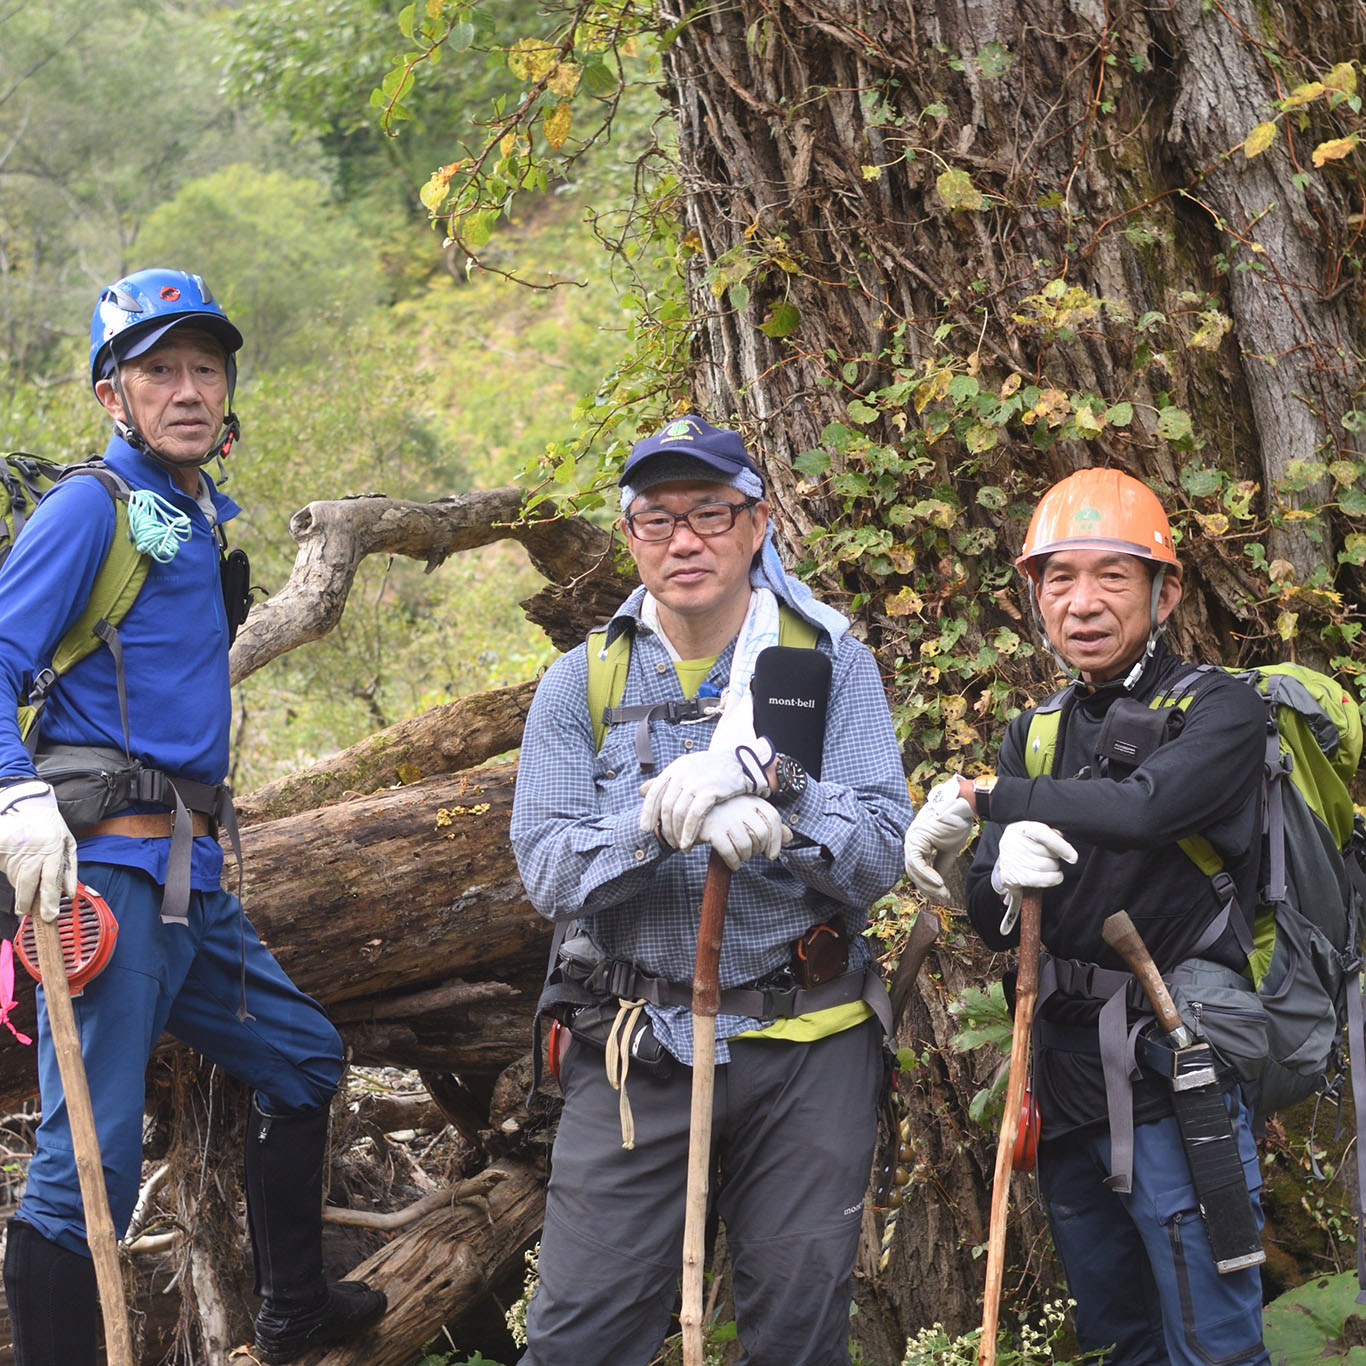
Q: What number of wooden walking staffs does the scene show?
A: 3